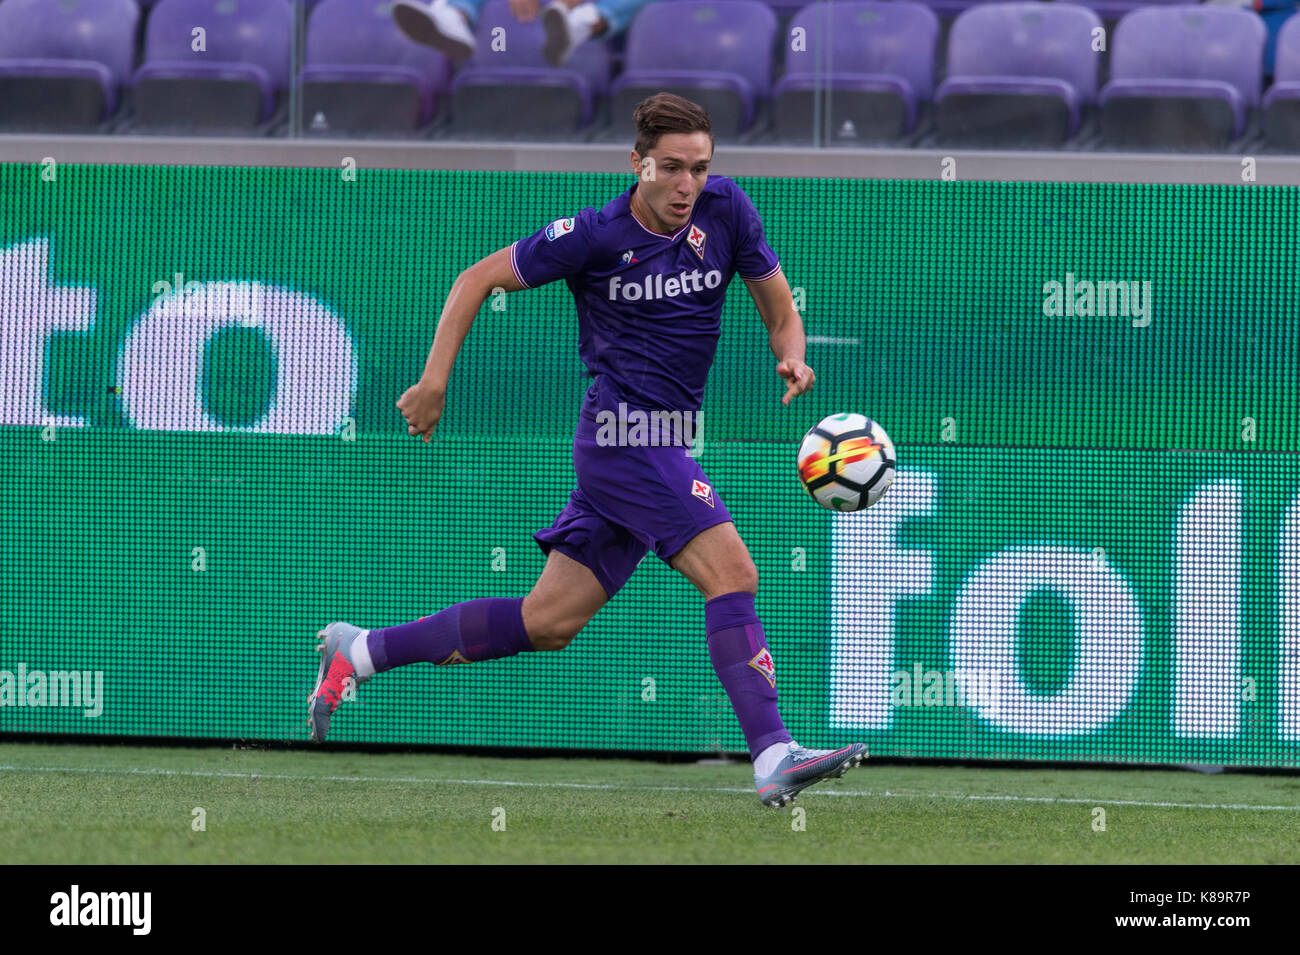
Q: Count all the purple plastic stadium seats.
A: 9